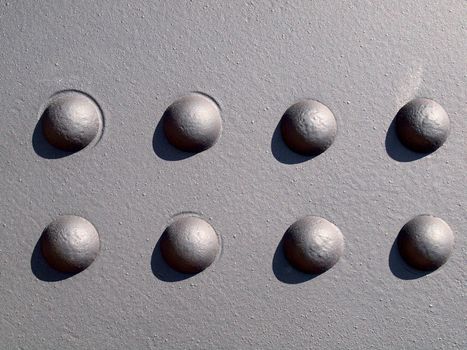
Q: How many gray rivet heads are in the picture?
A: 8